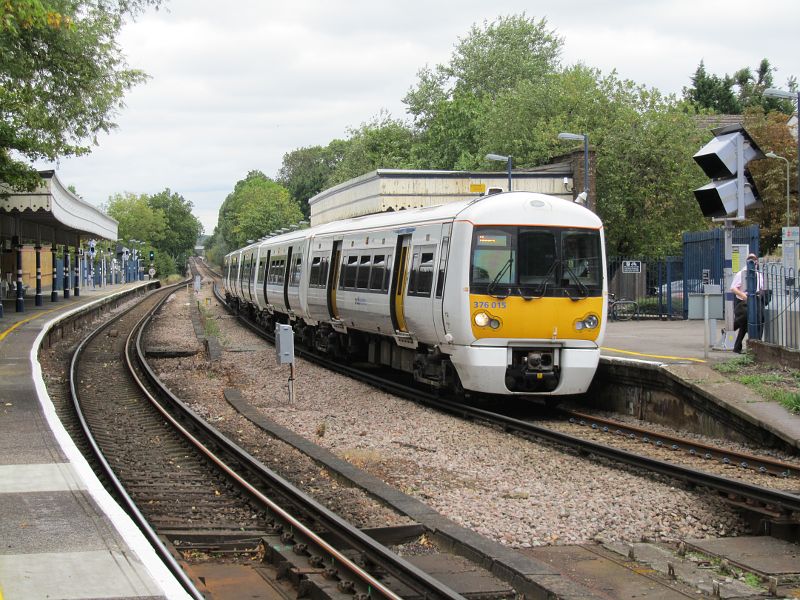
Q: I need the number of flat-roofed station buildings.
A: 2